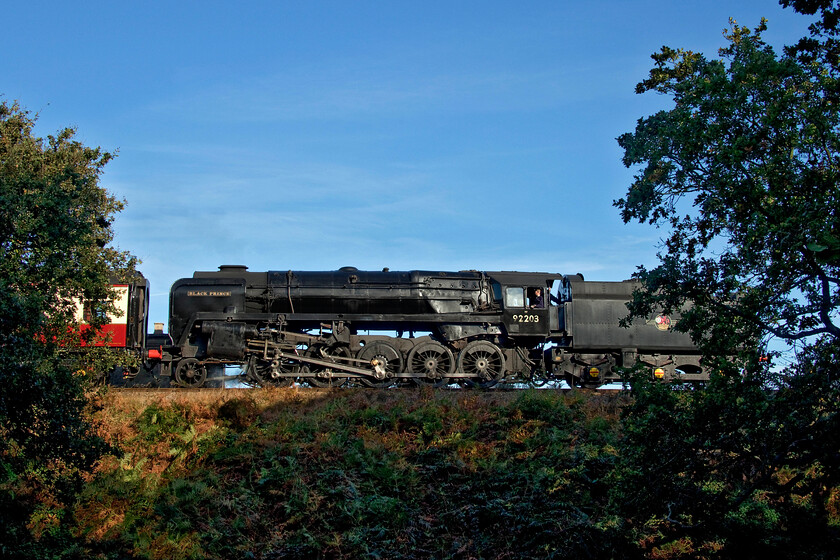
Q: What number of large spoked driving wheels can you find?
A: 5